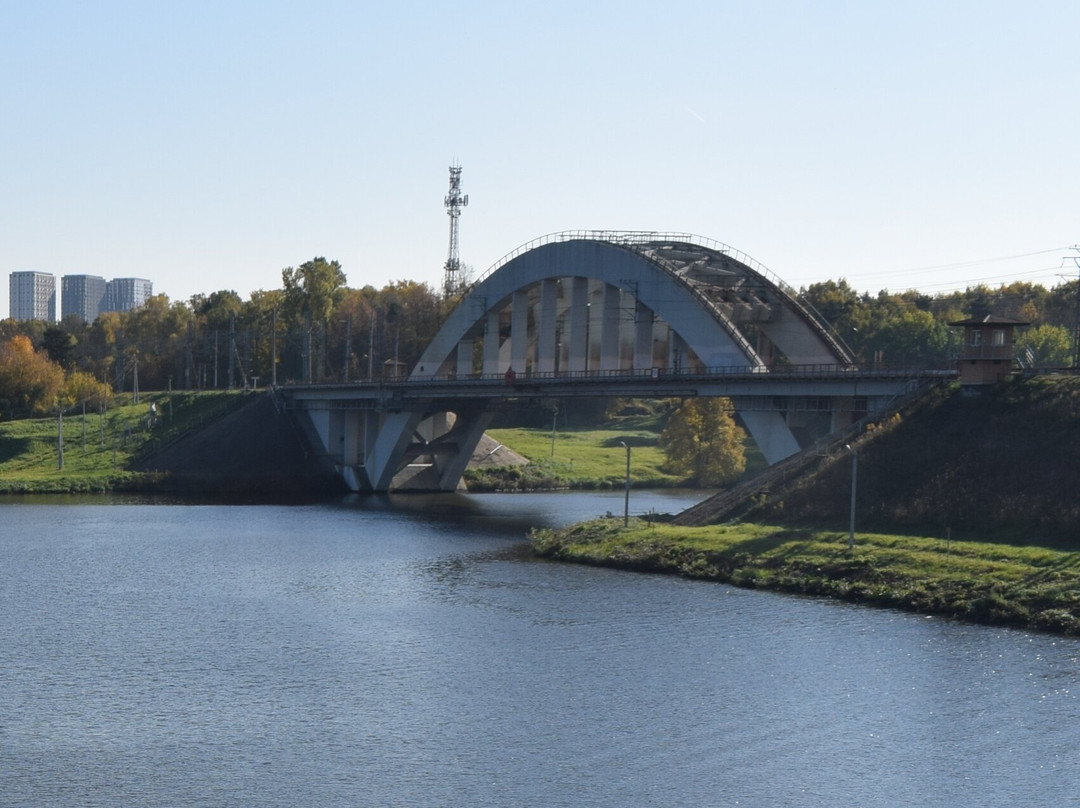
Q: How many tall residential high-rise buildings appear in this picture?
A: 3